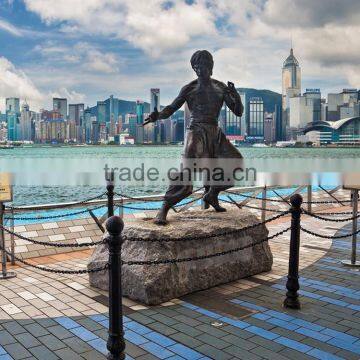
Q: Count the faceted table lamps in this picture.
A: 0